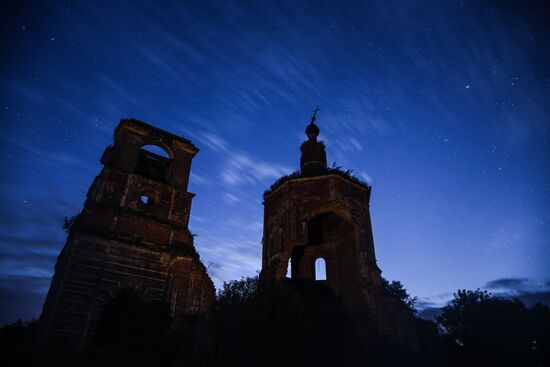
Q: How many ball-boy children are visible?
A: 0